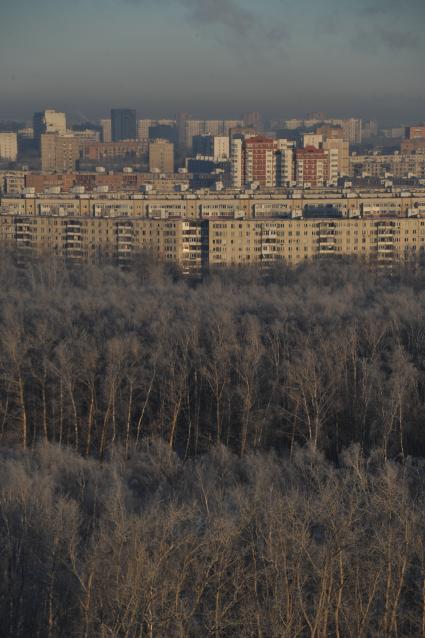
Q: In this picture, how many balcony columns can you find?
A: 7